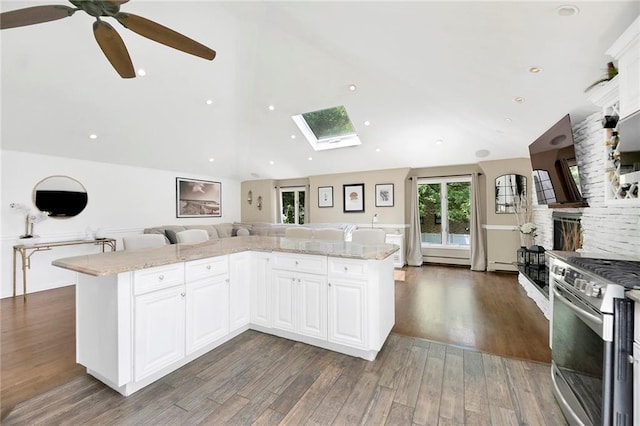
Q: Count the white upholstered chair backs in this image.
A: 5